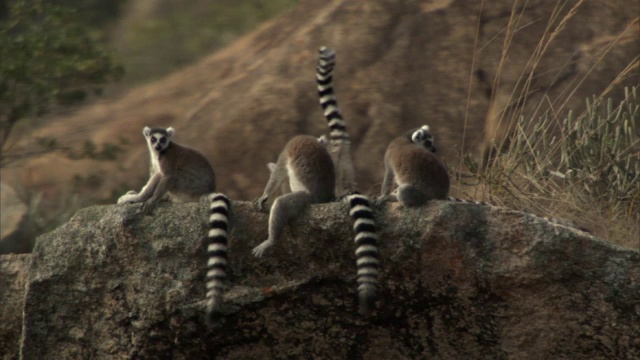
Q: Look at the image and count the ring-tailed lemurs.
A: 4